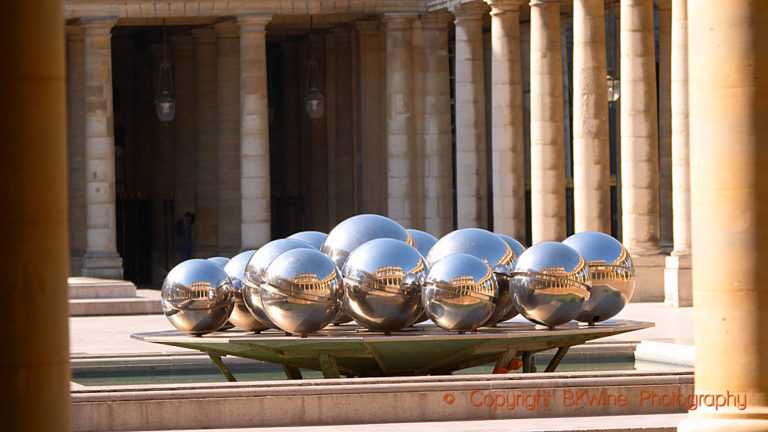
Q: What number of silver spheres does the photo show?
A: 14